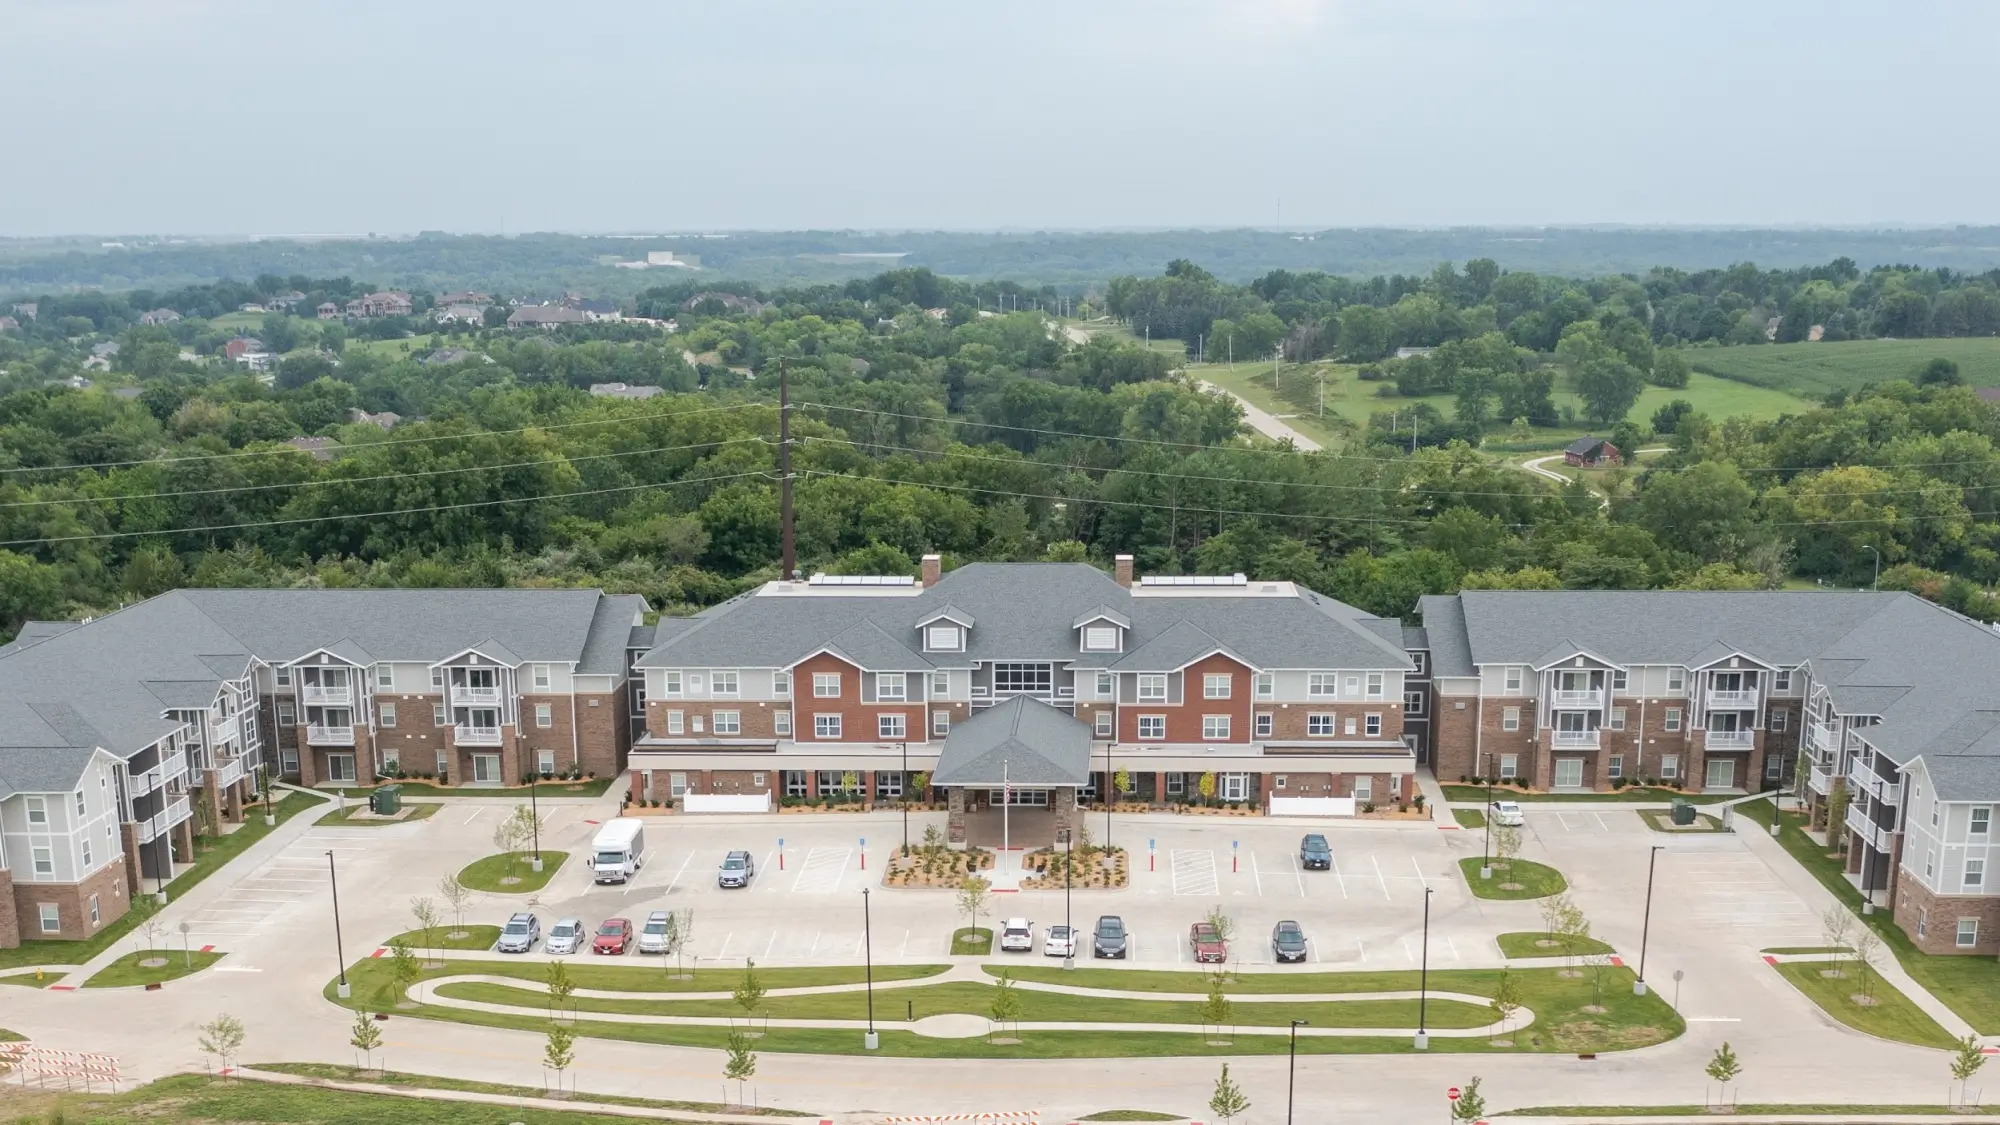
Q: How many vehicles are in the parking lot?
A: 13